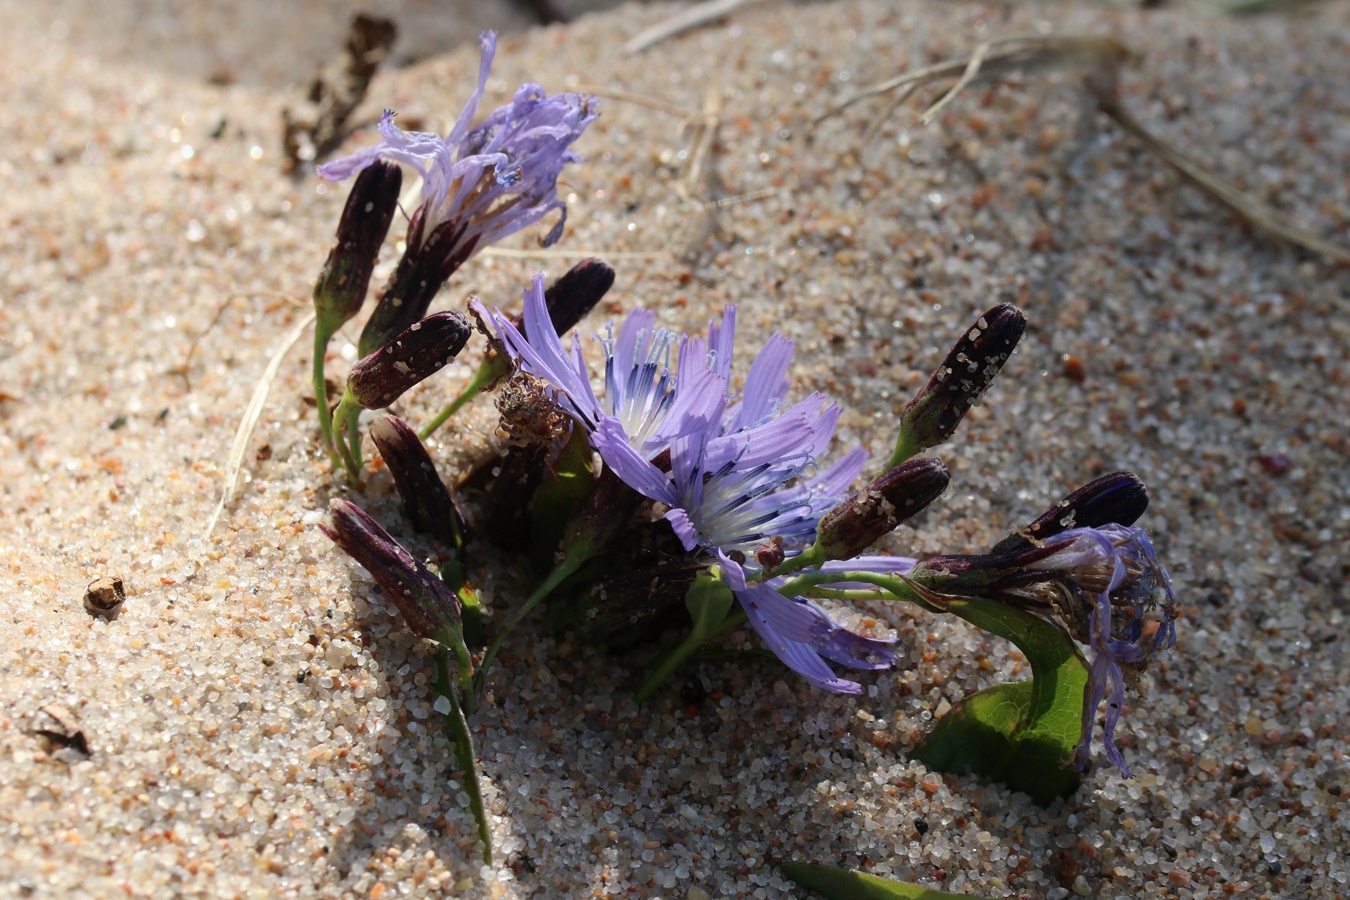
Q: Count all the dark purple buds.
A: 8